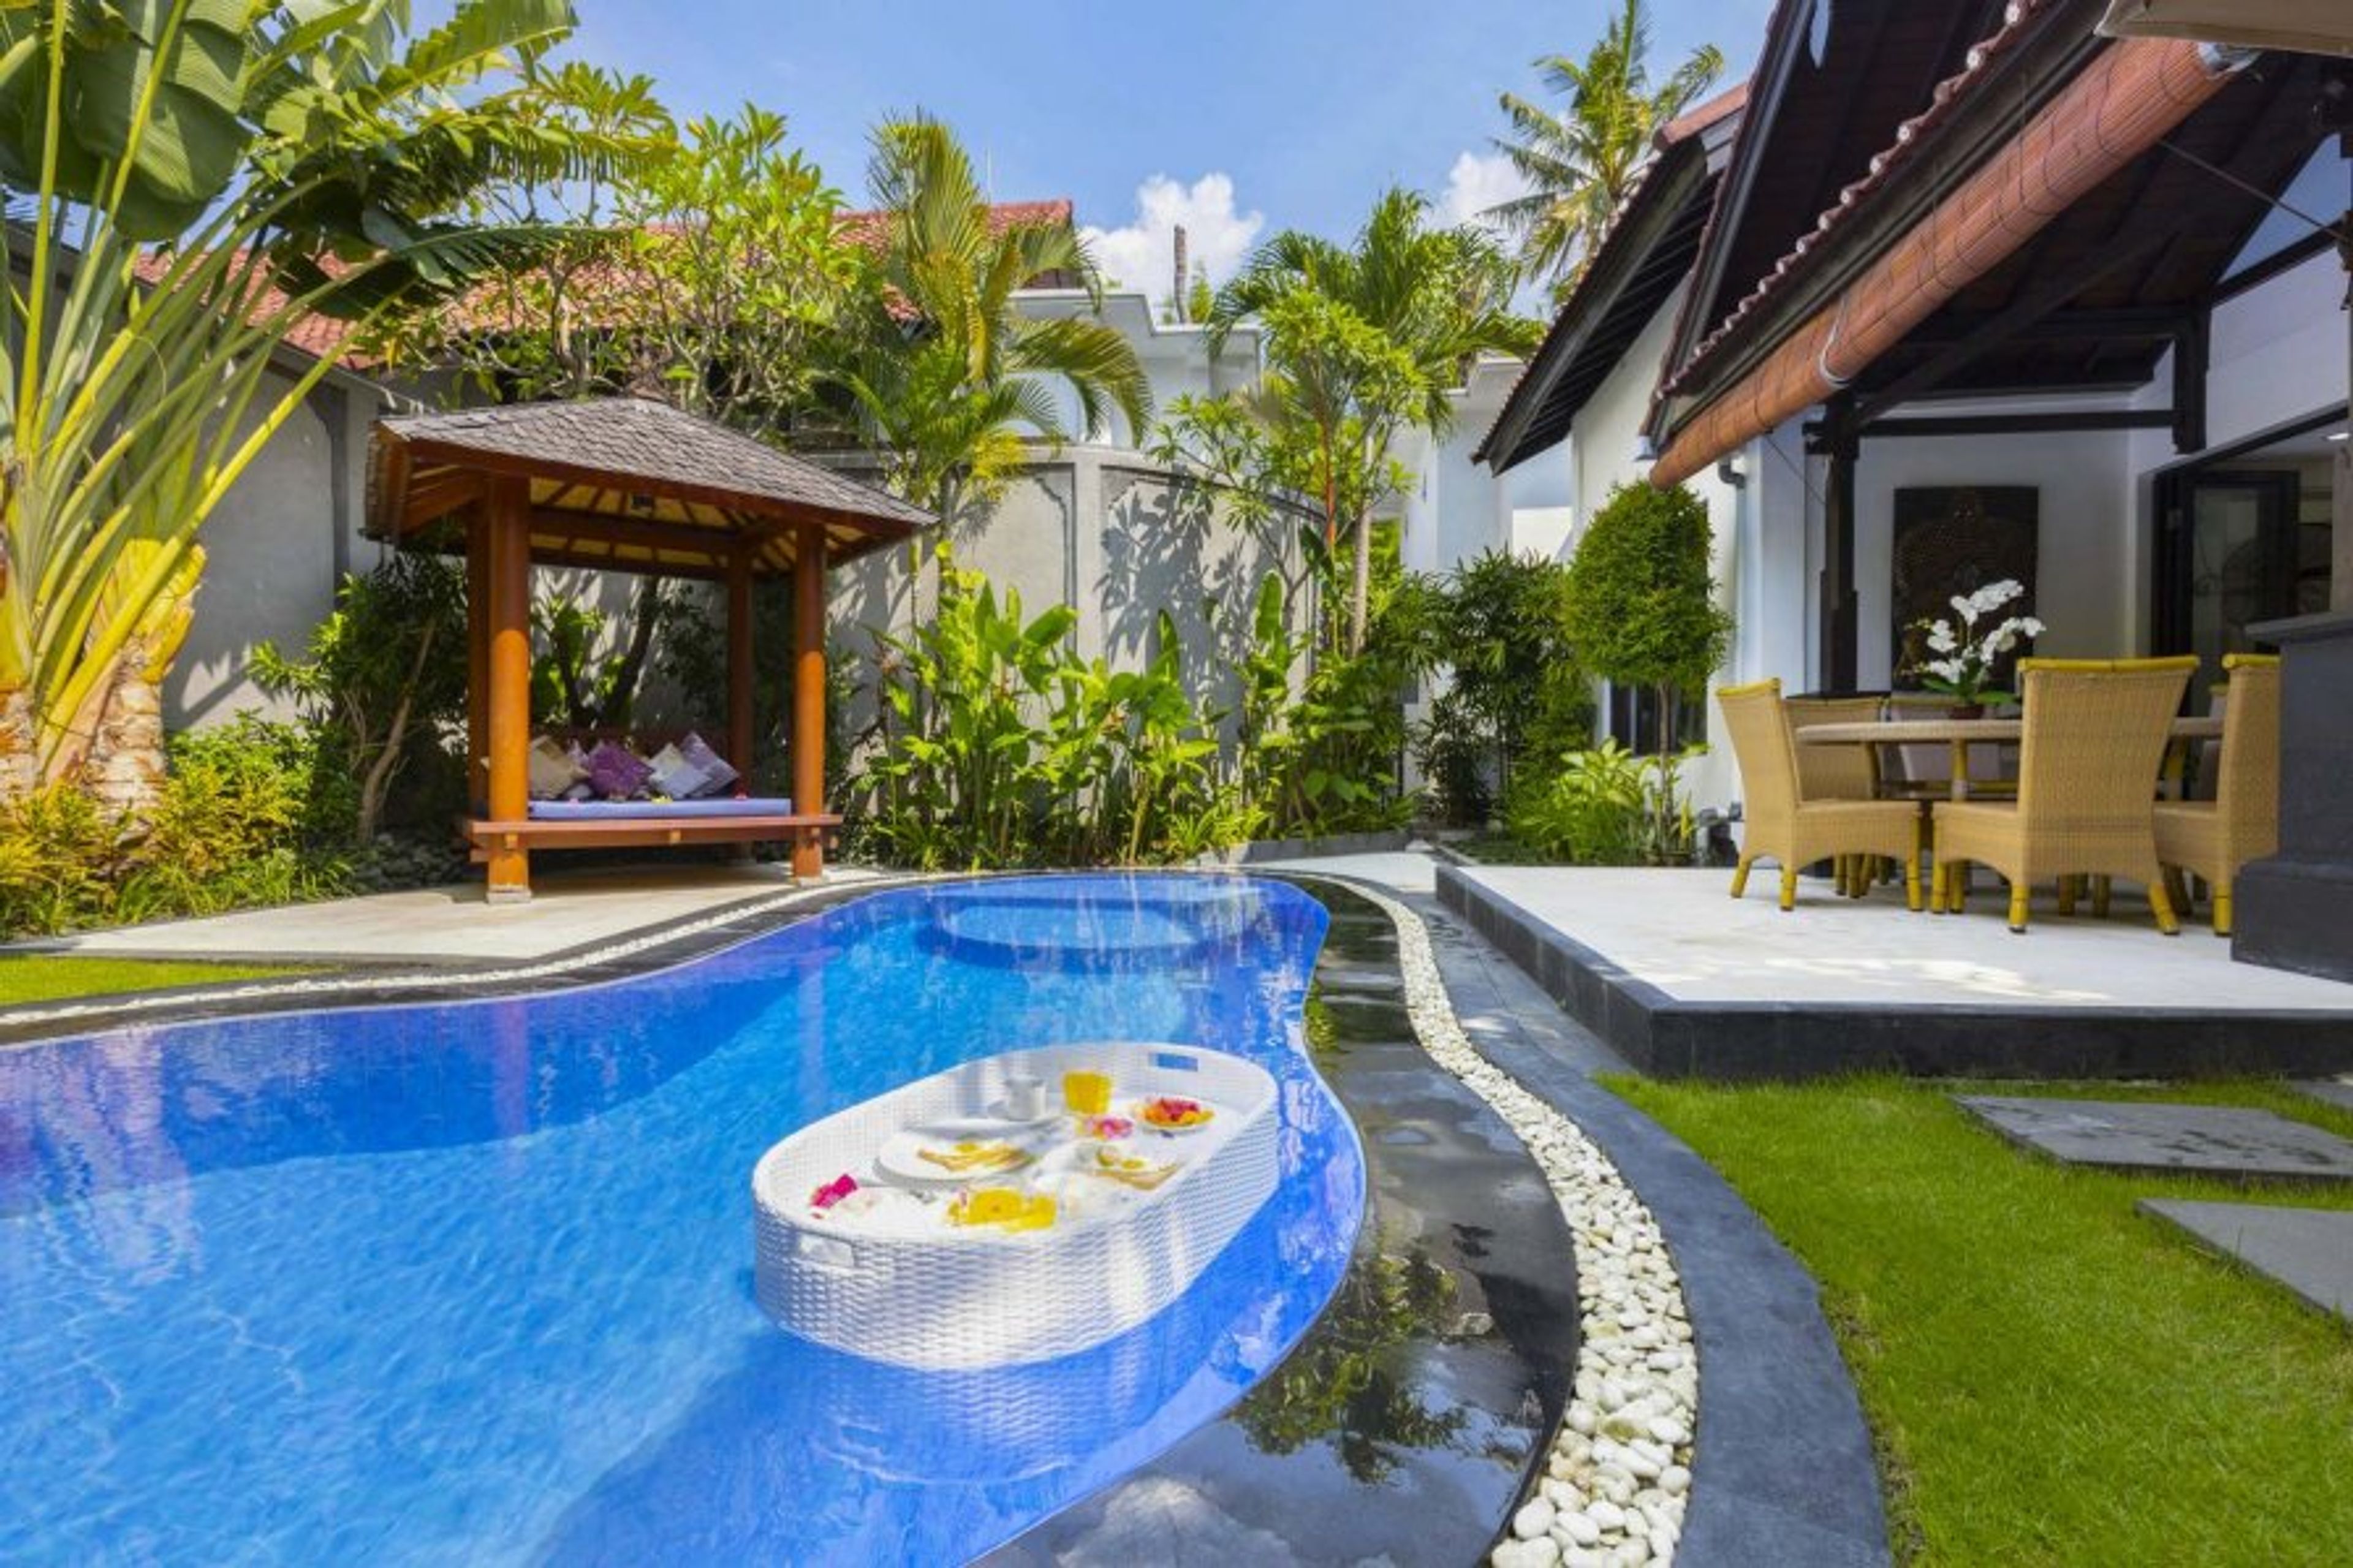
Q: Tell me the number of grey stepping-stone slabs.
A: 3